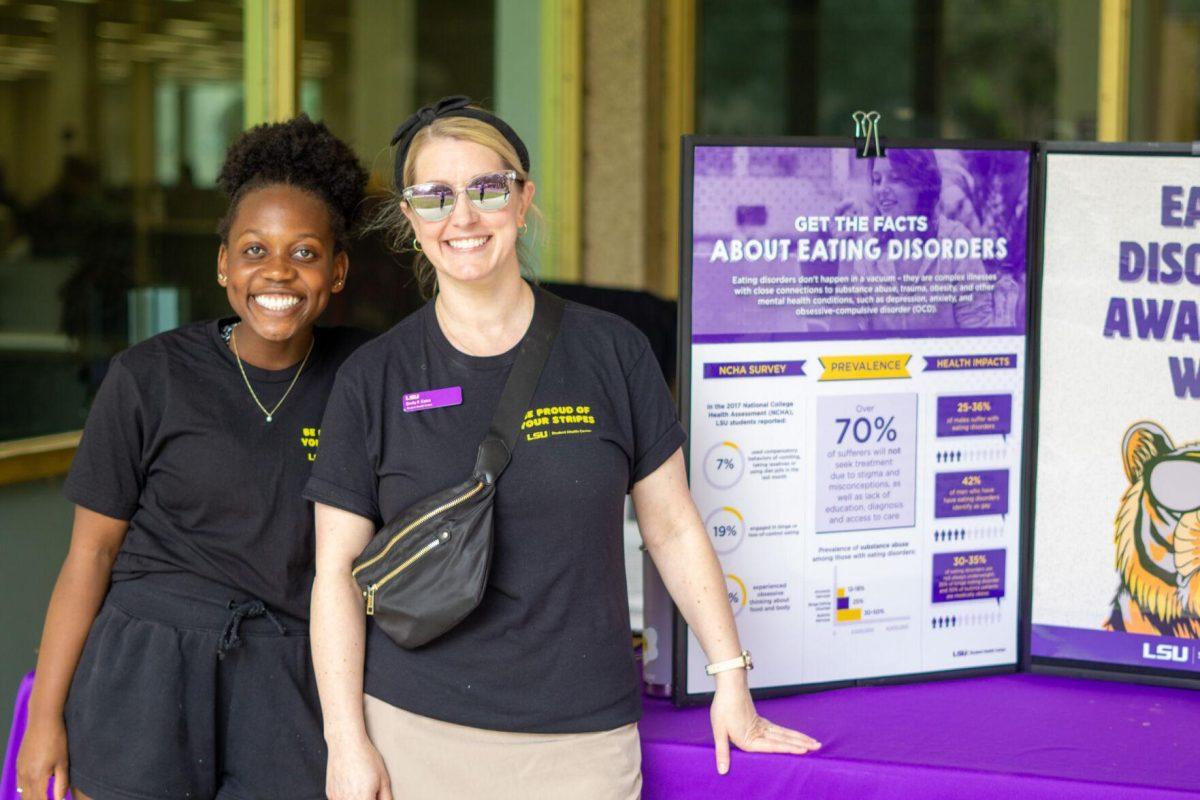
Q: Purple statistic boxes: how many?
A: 3